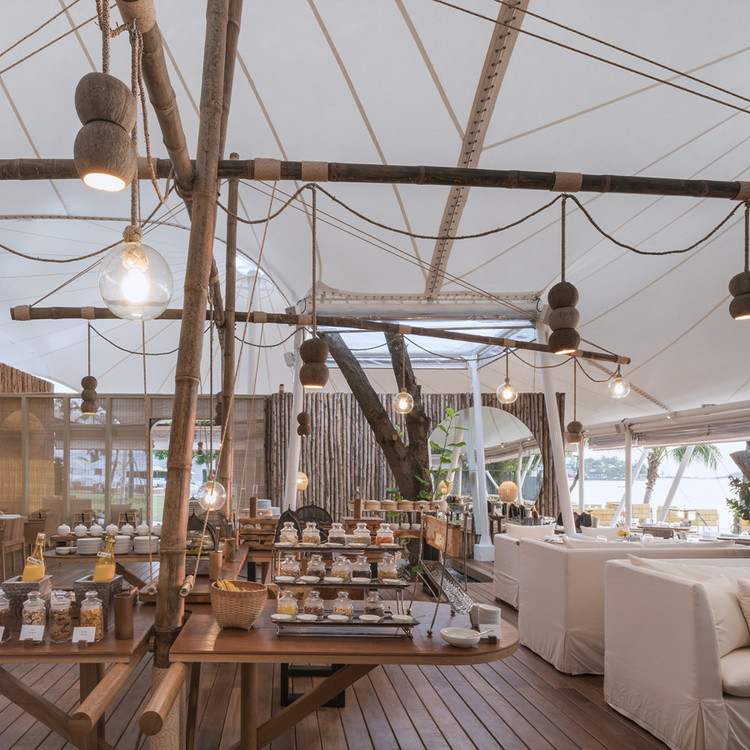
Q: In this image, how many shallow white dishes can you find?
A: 15